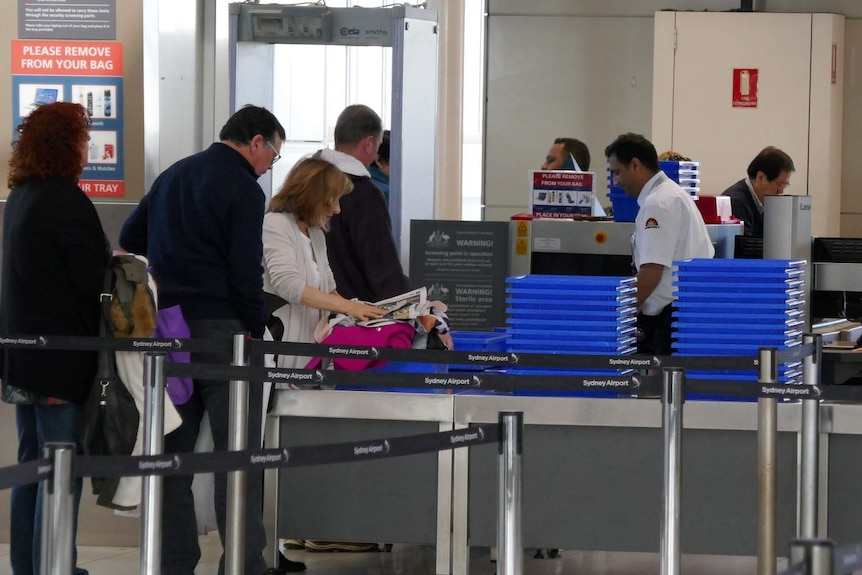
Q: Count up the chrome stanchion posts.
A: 8